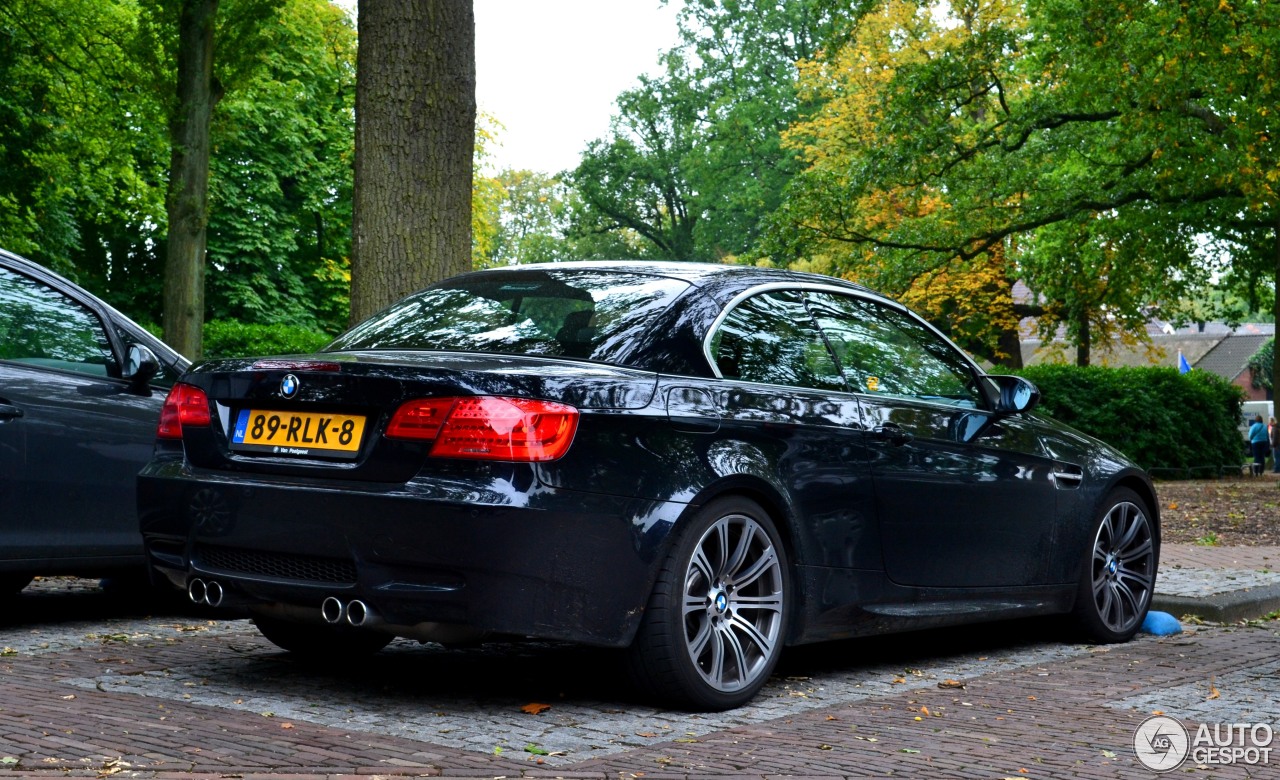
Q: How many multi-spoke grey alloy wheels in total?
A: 2